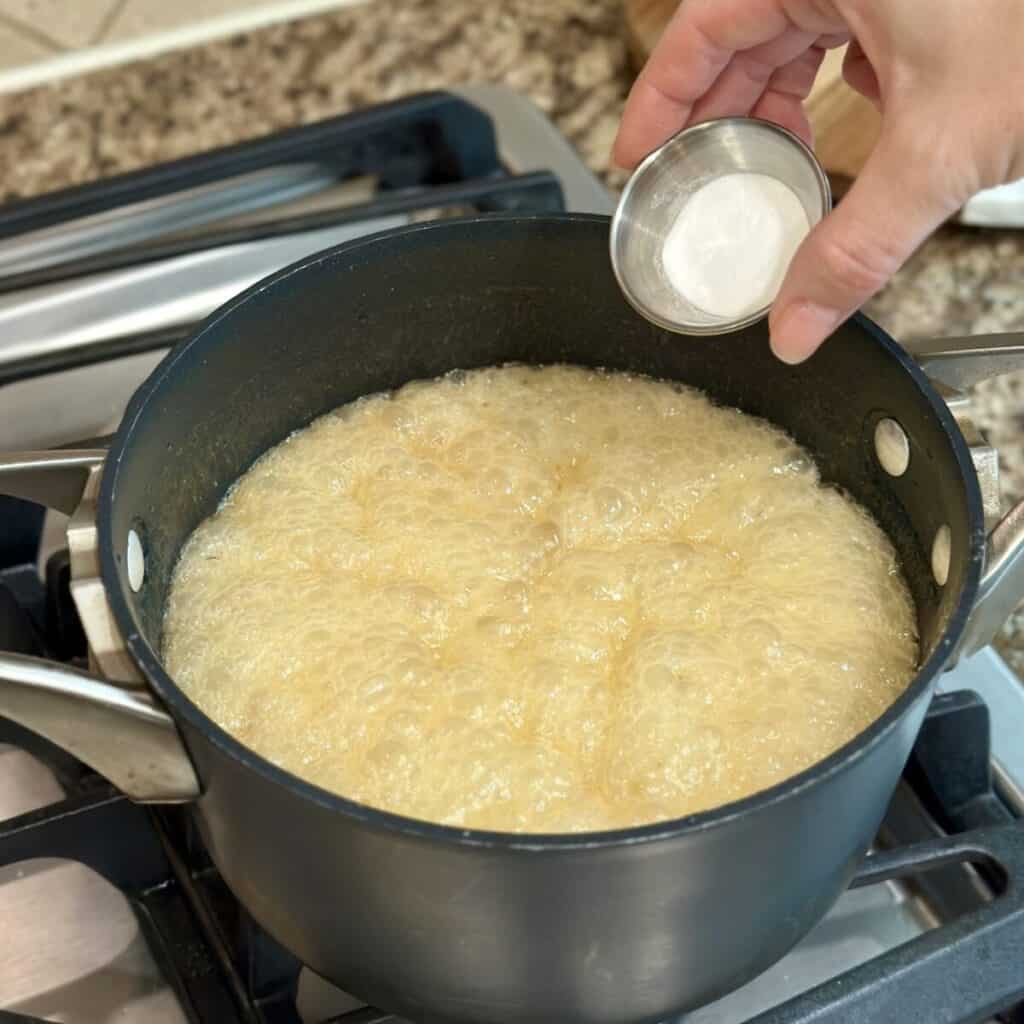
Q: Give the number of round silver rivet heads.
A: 3